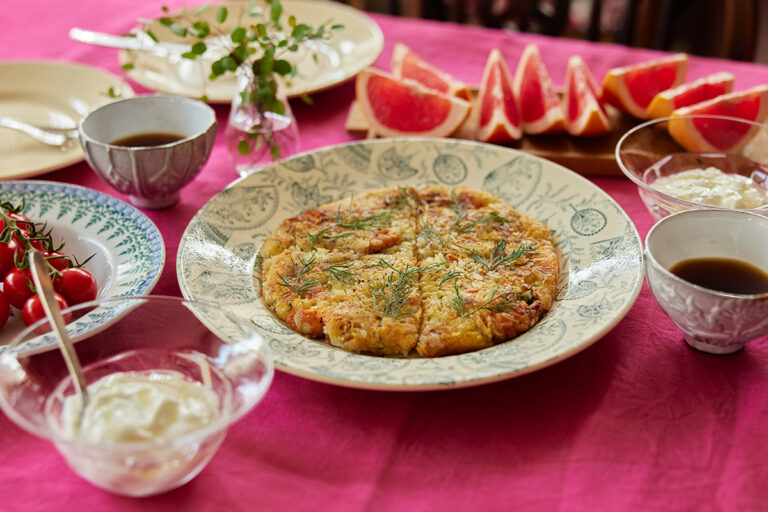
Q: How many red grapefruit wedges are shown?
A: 8